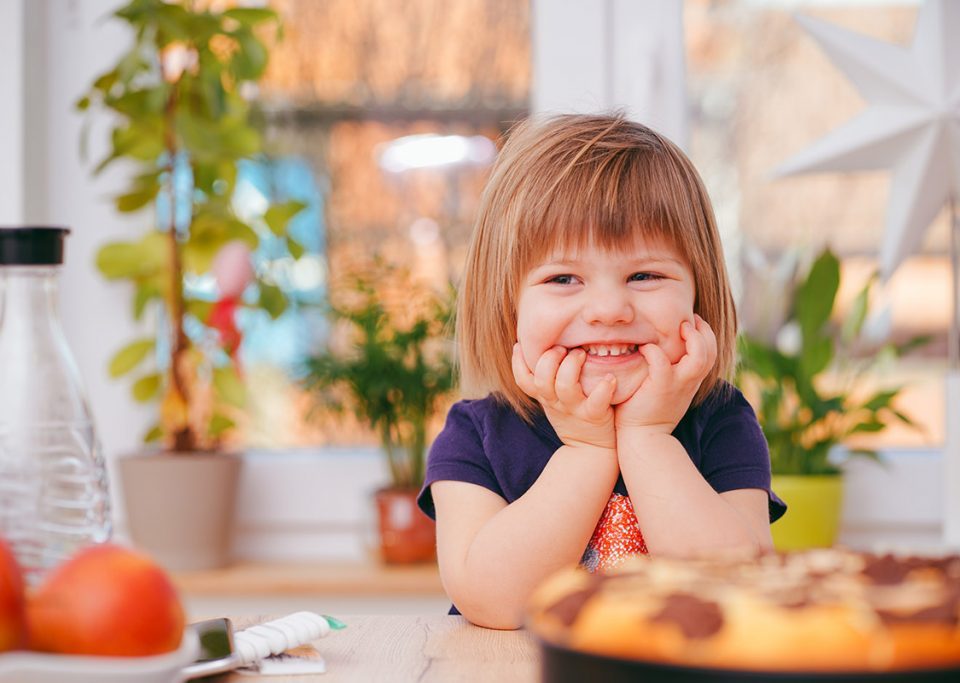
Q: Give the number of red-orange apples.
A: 2